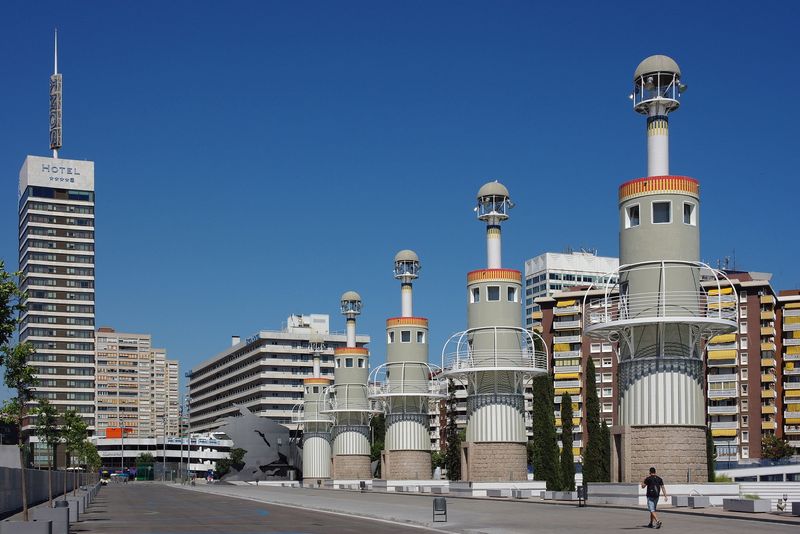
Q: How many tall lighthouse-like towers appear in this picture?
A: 5